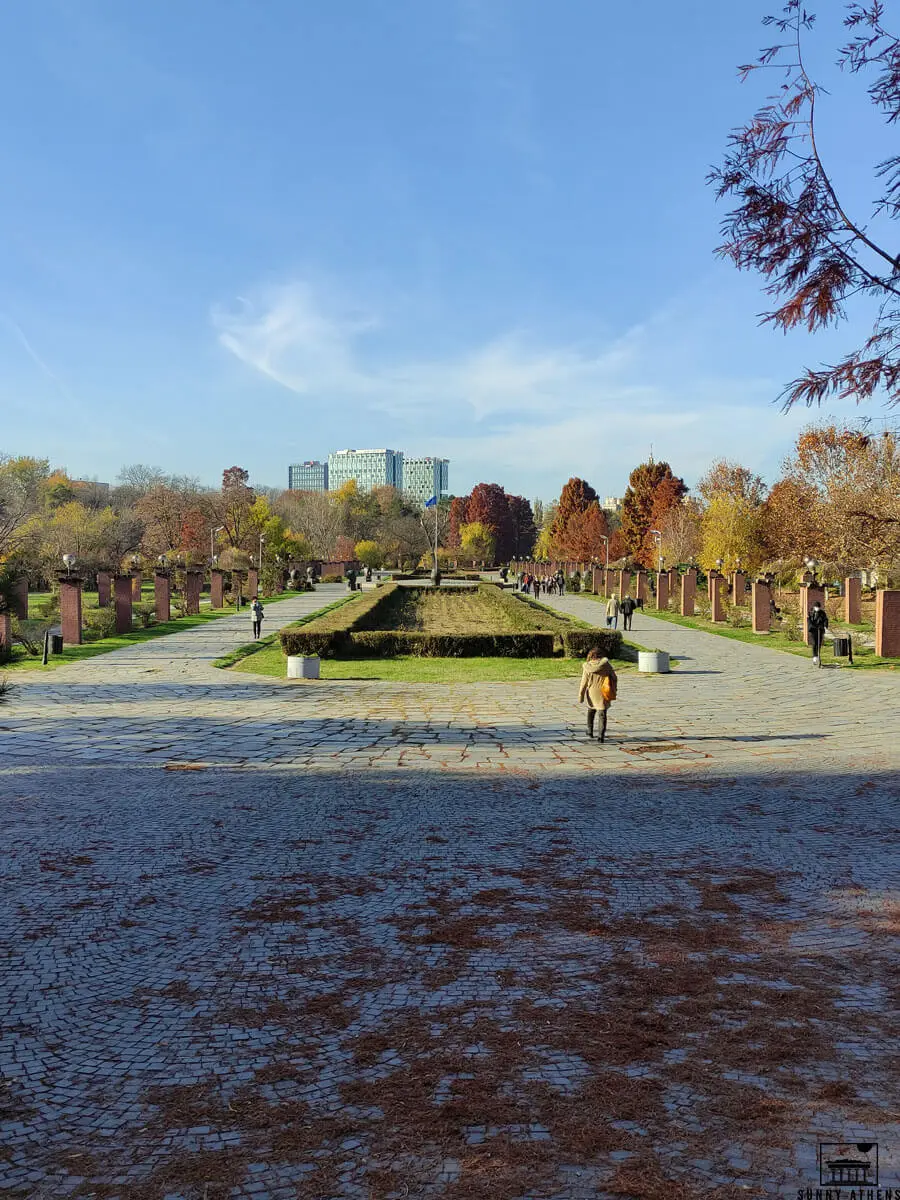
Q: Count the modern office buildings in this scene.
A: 3